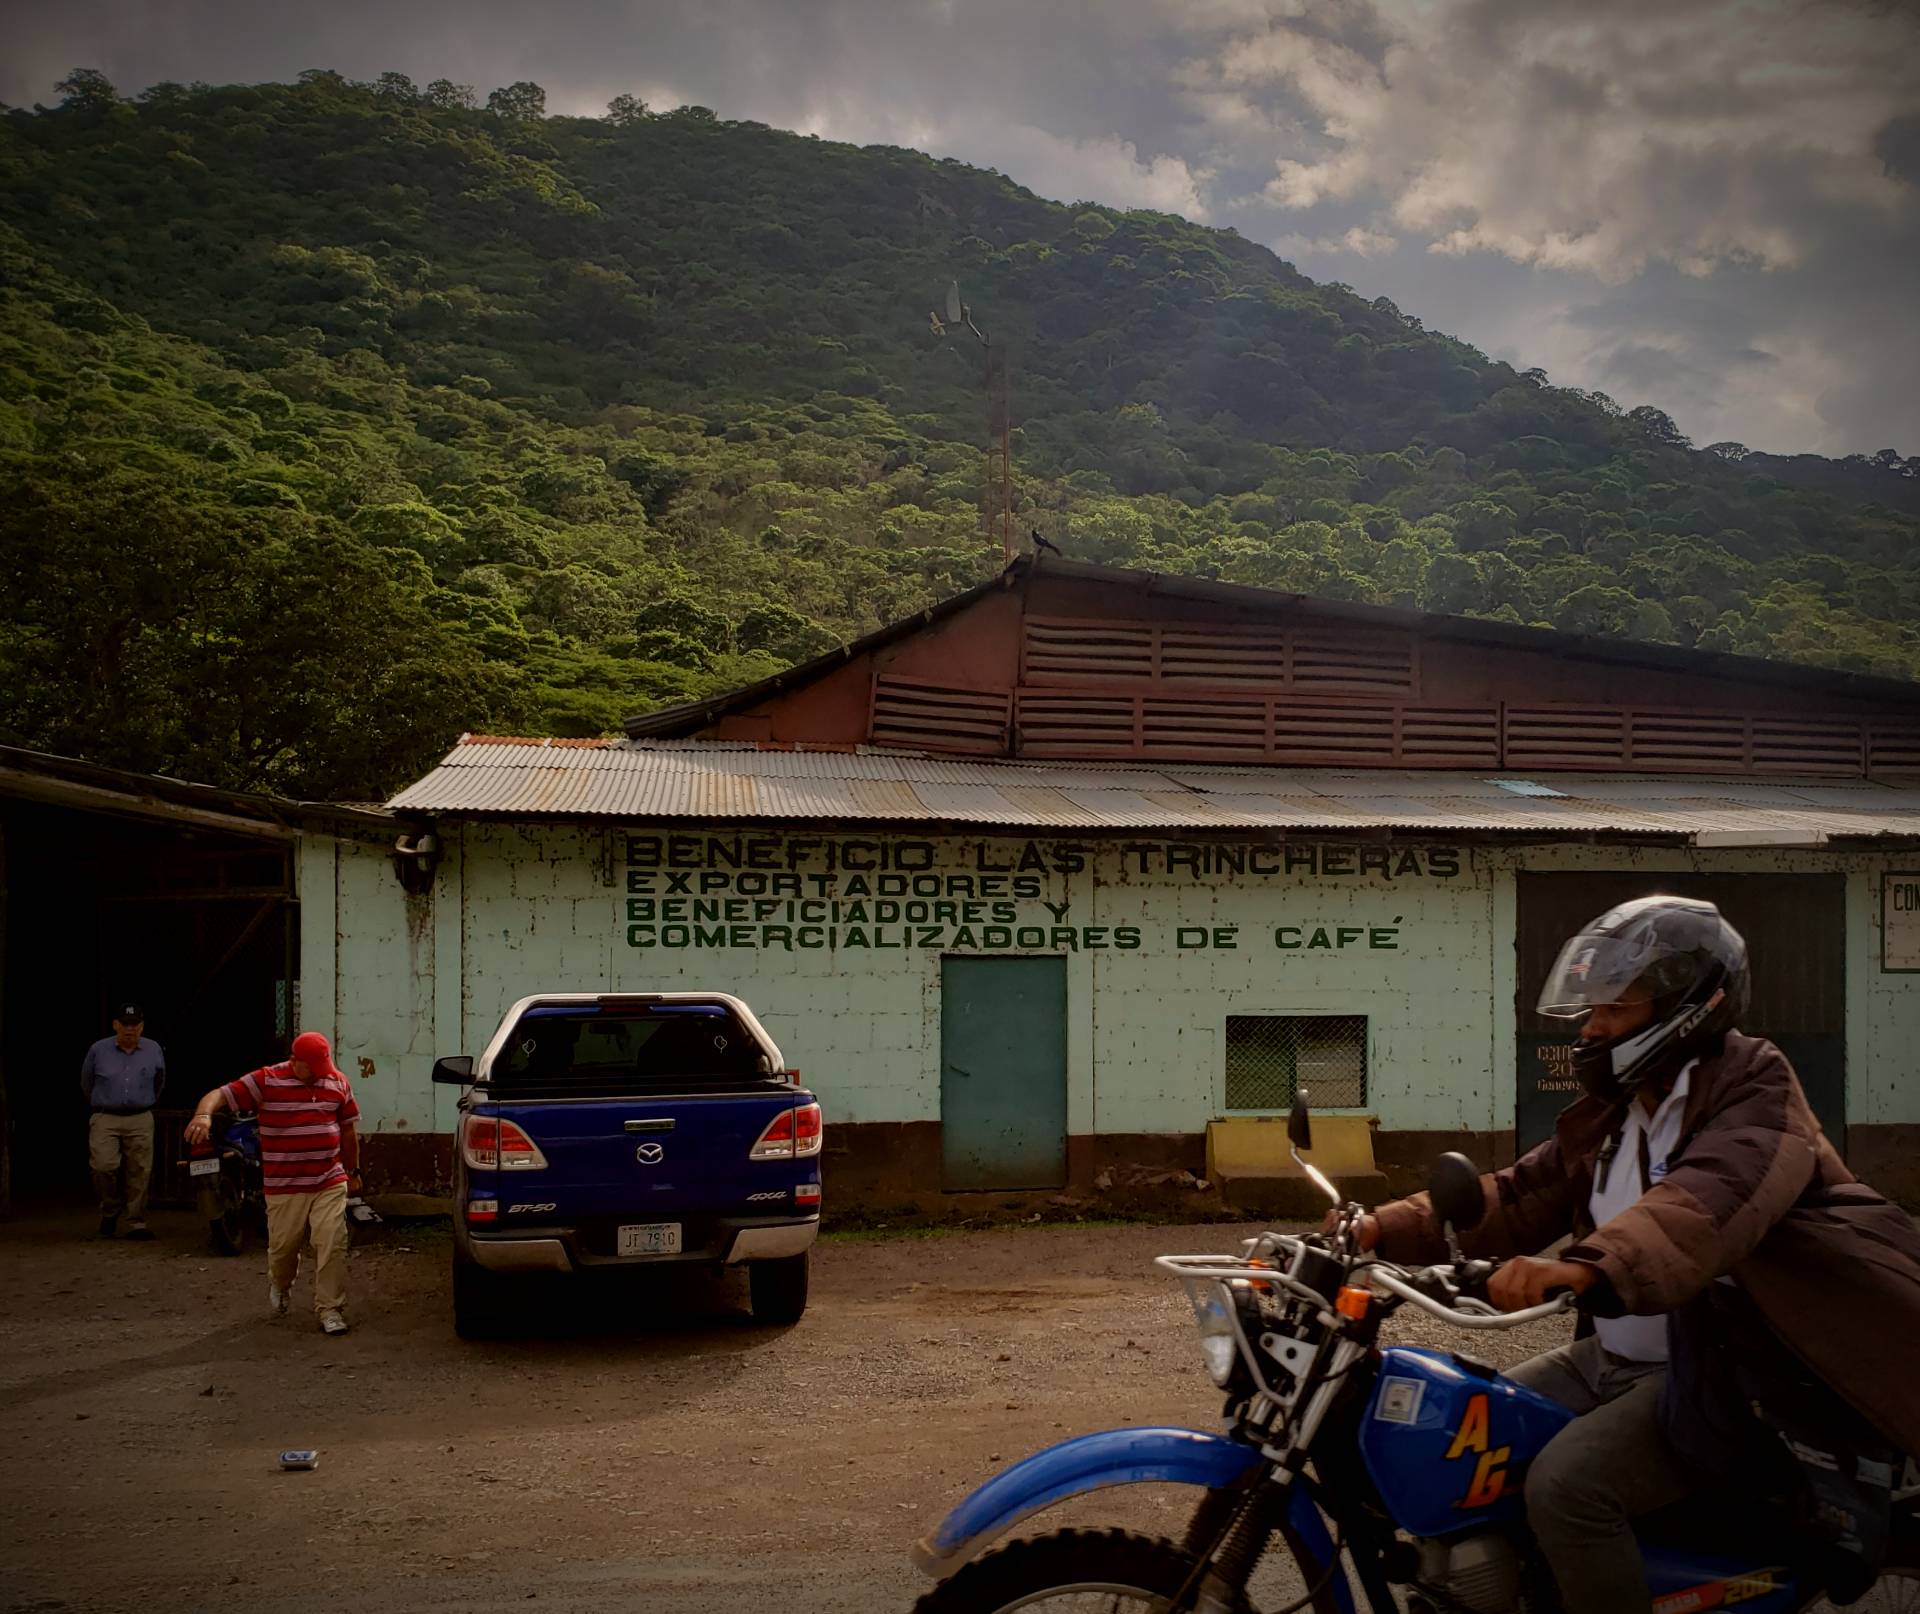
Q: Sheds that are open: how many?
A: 1